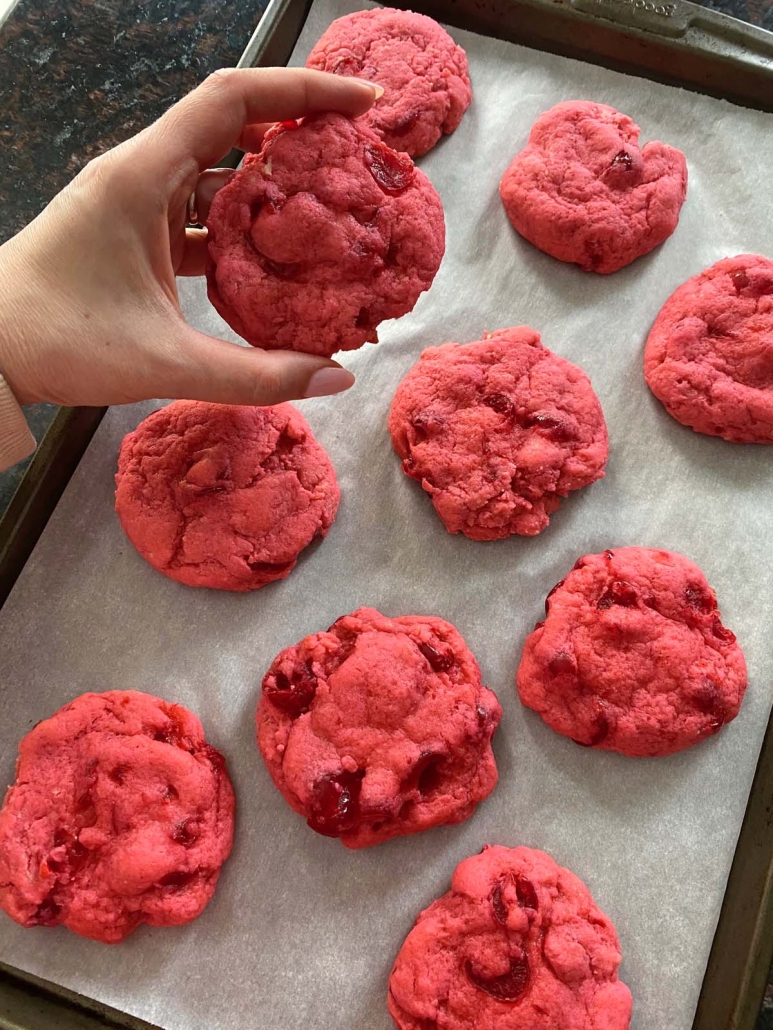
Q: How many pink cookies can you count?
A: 10